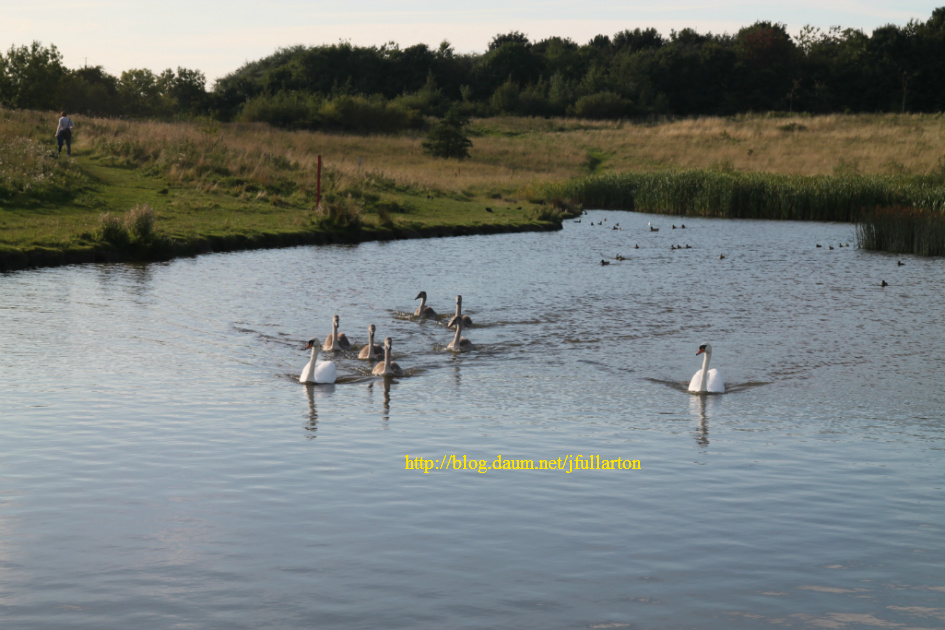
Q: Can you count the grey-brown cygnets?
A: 6